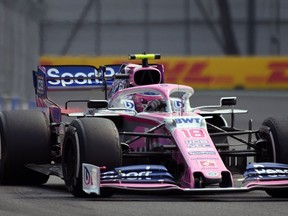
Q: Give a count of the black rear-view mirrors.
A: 2